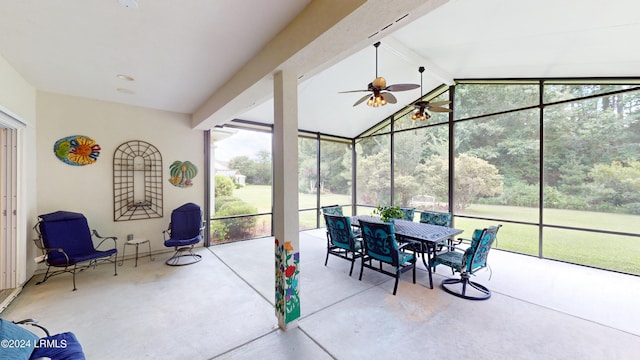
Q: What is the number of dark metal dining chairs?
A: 6